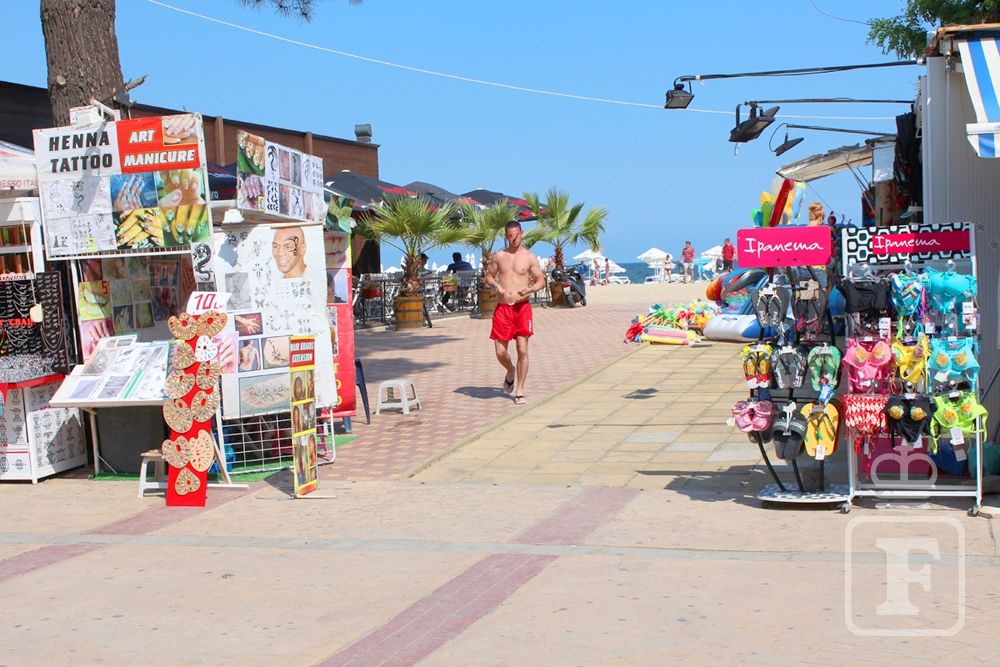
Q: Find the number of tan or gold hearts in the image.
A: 10